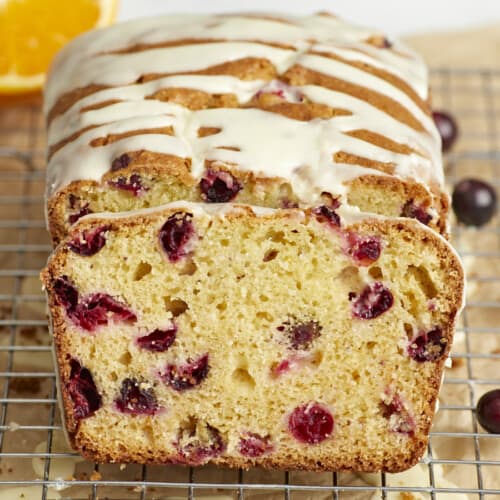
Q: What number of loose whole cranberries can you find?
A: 3